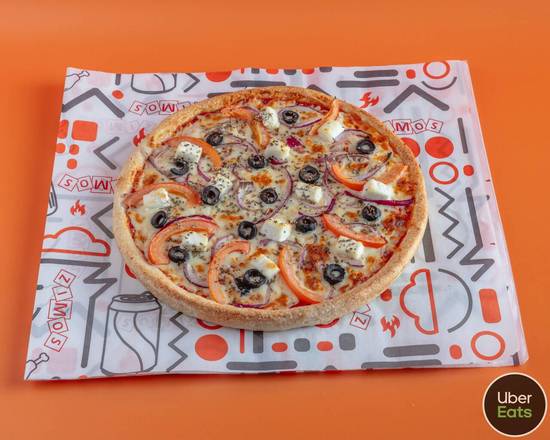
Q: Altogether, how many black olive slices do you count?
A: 15